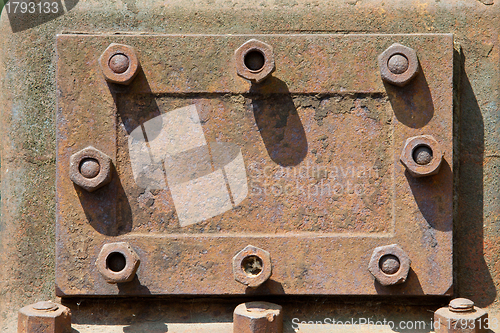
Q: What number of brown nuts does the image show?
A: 11